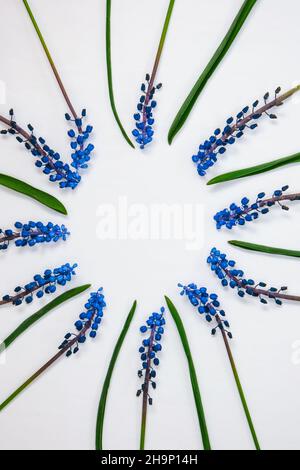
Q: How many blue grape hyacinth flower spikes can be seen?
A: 11